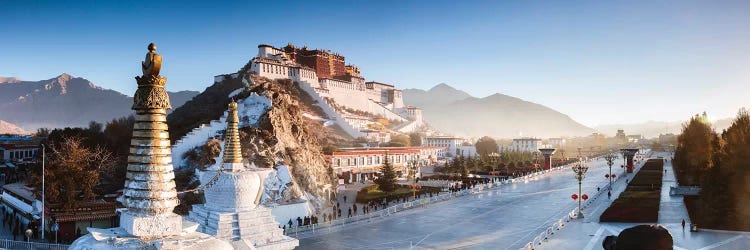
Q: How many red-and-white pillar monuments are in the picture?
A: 2